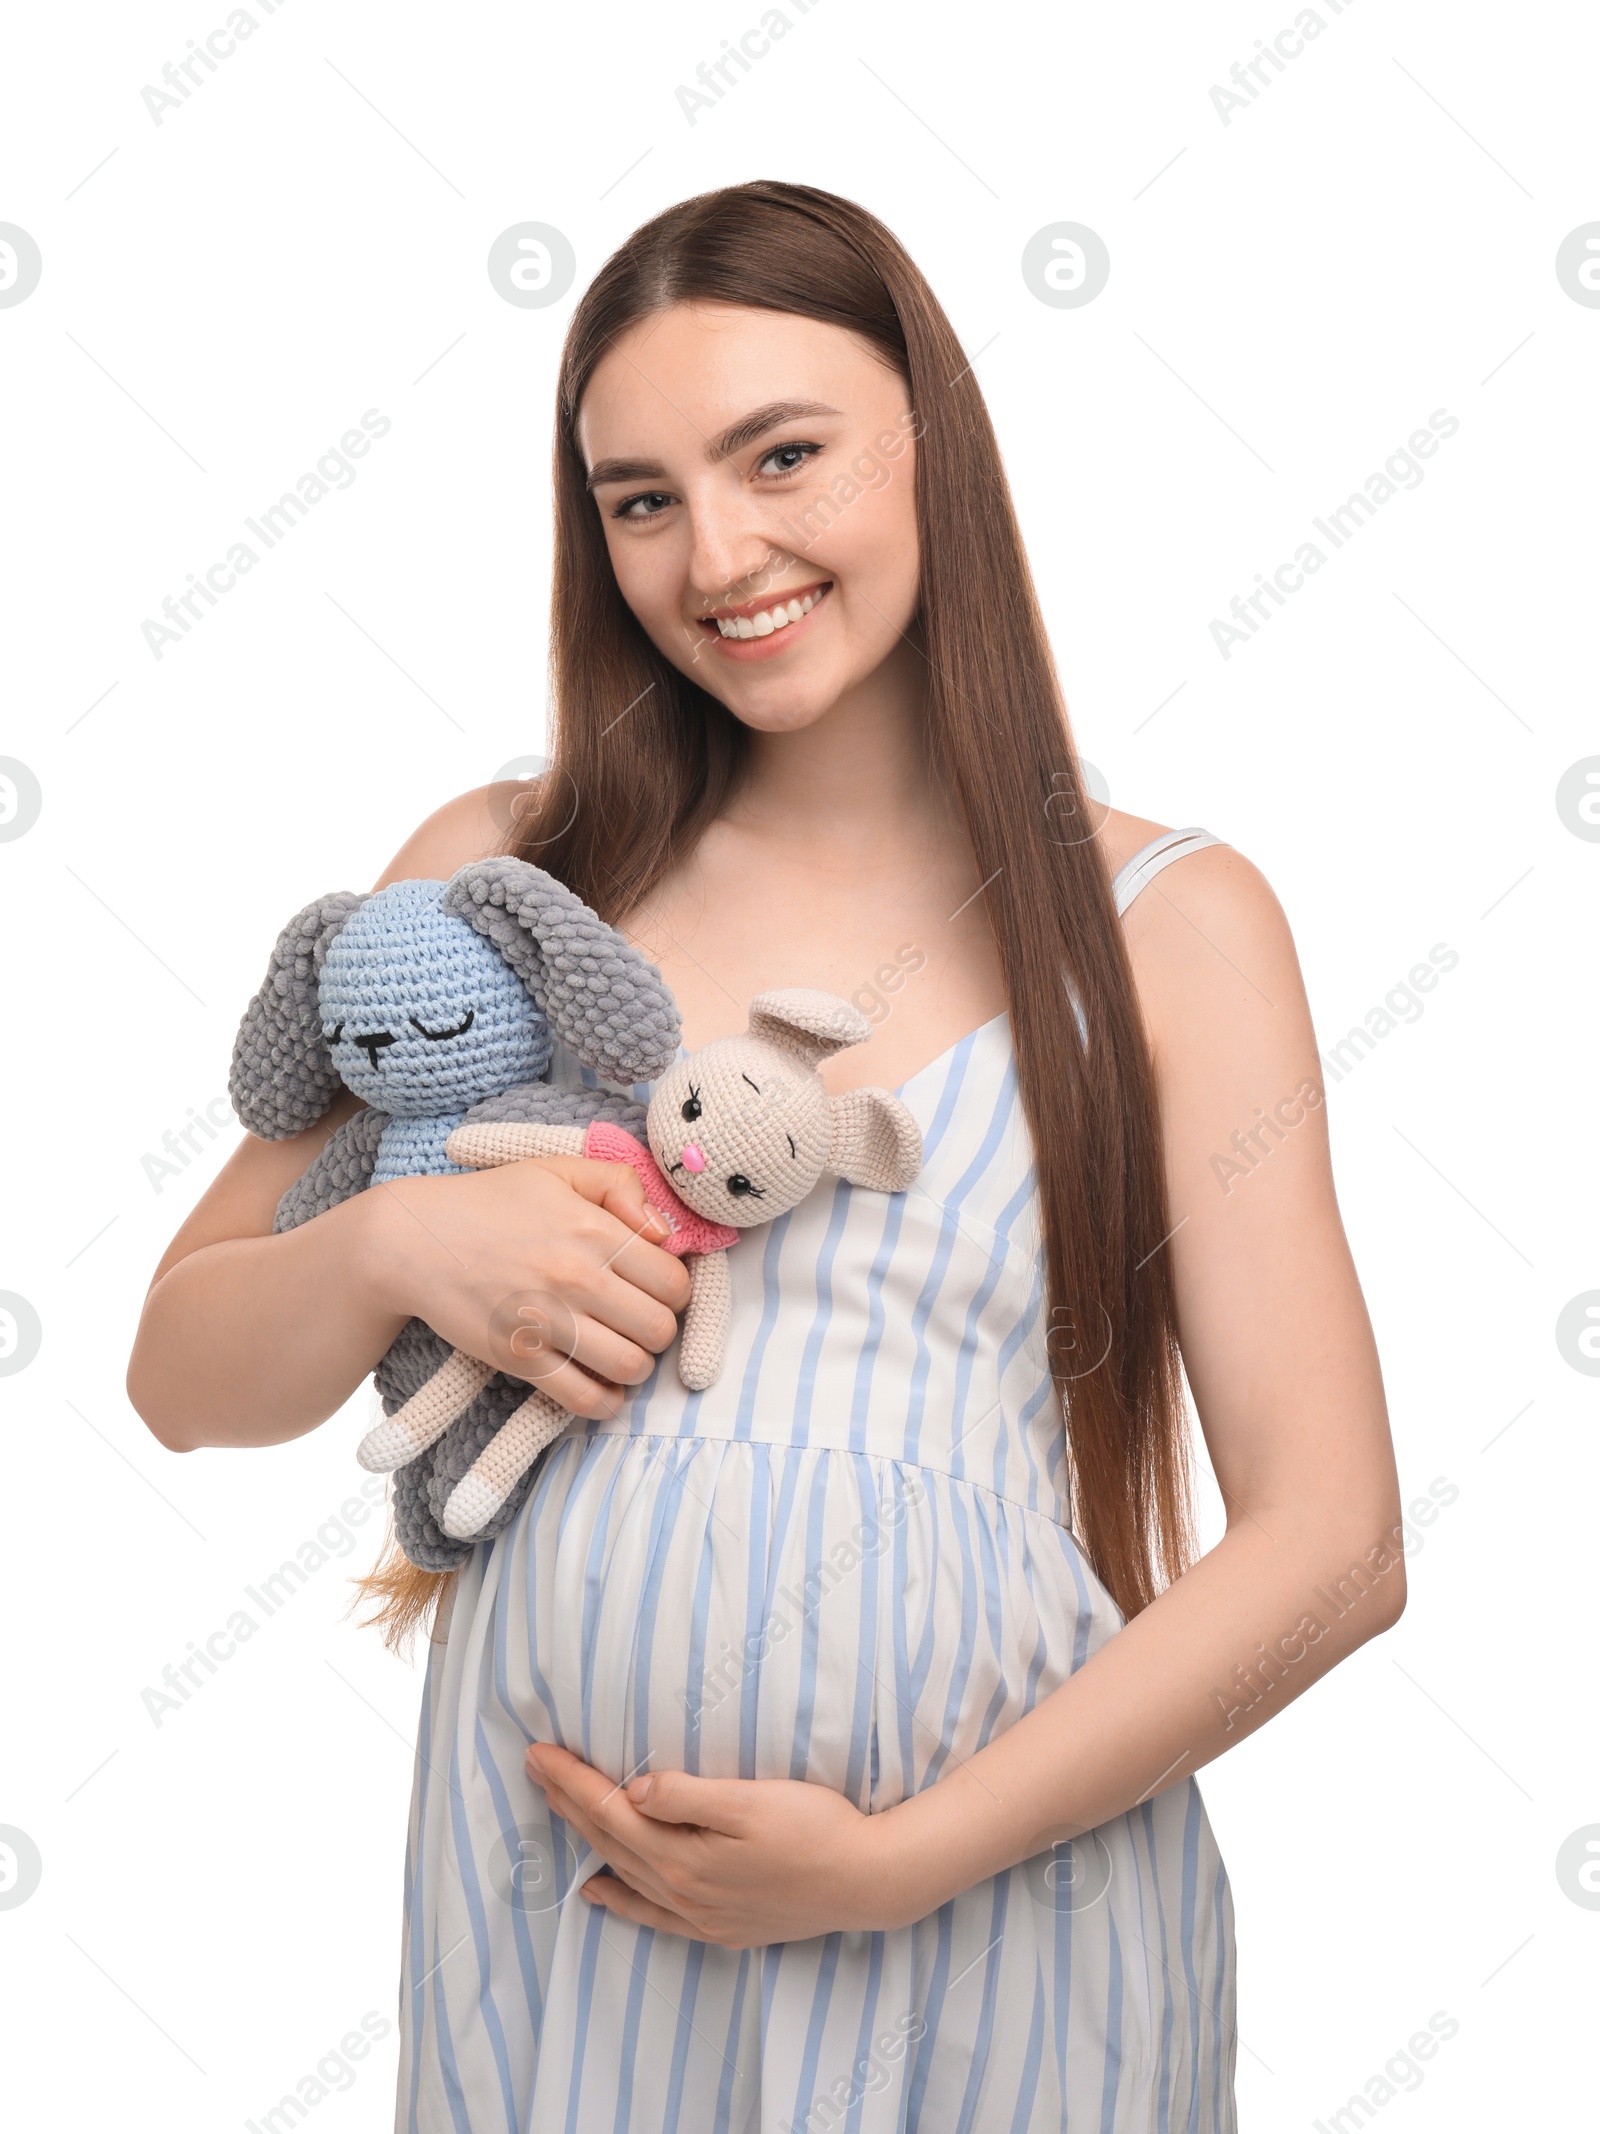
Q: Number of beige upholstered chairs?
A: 0